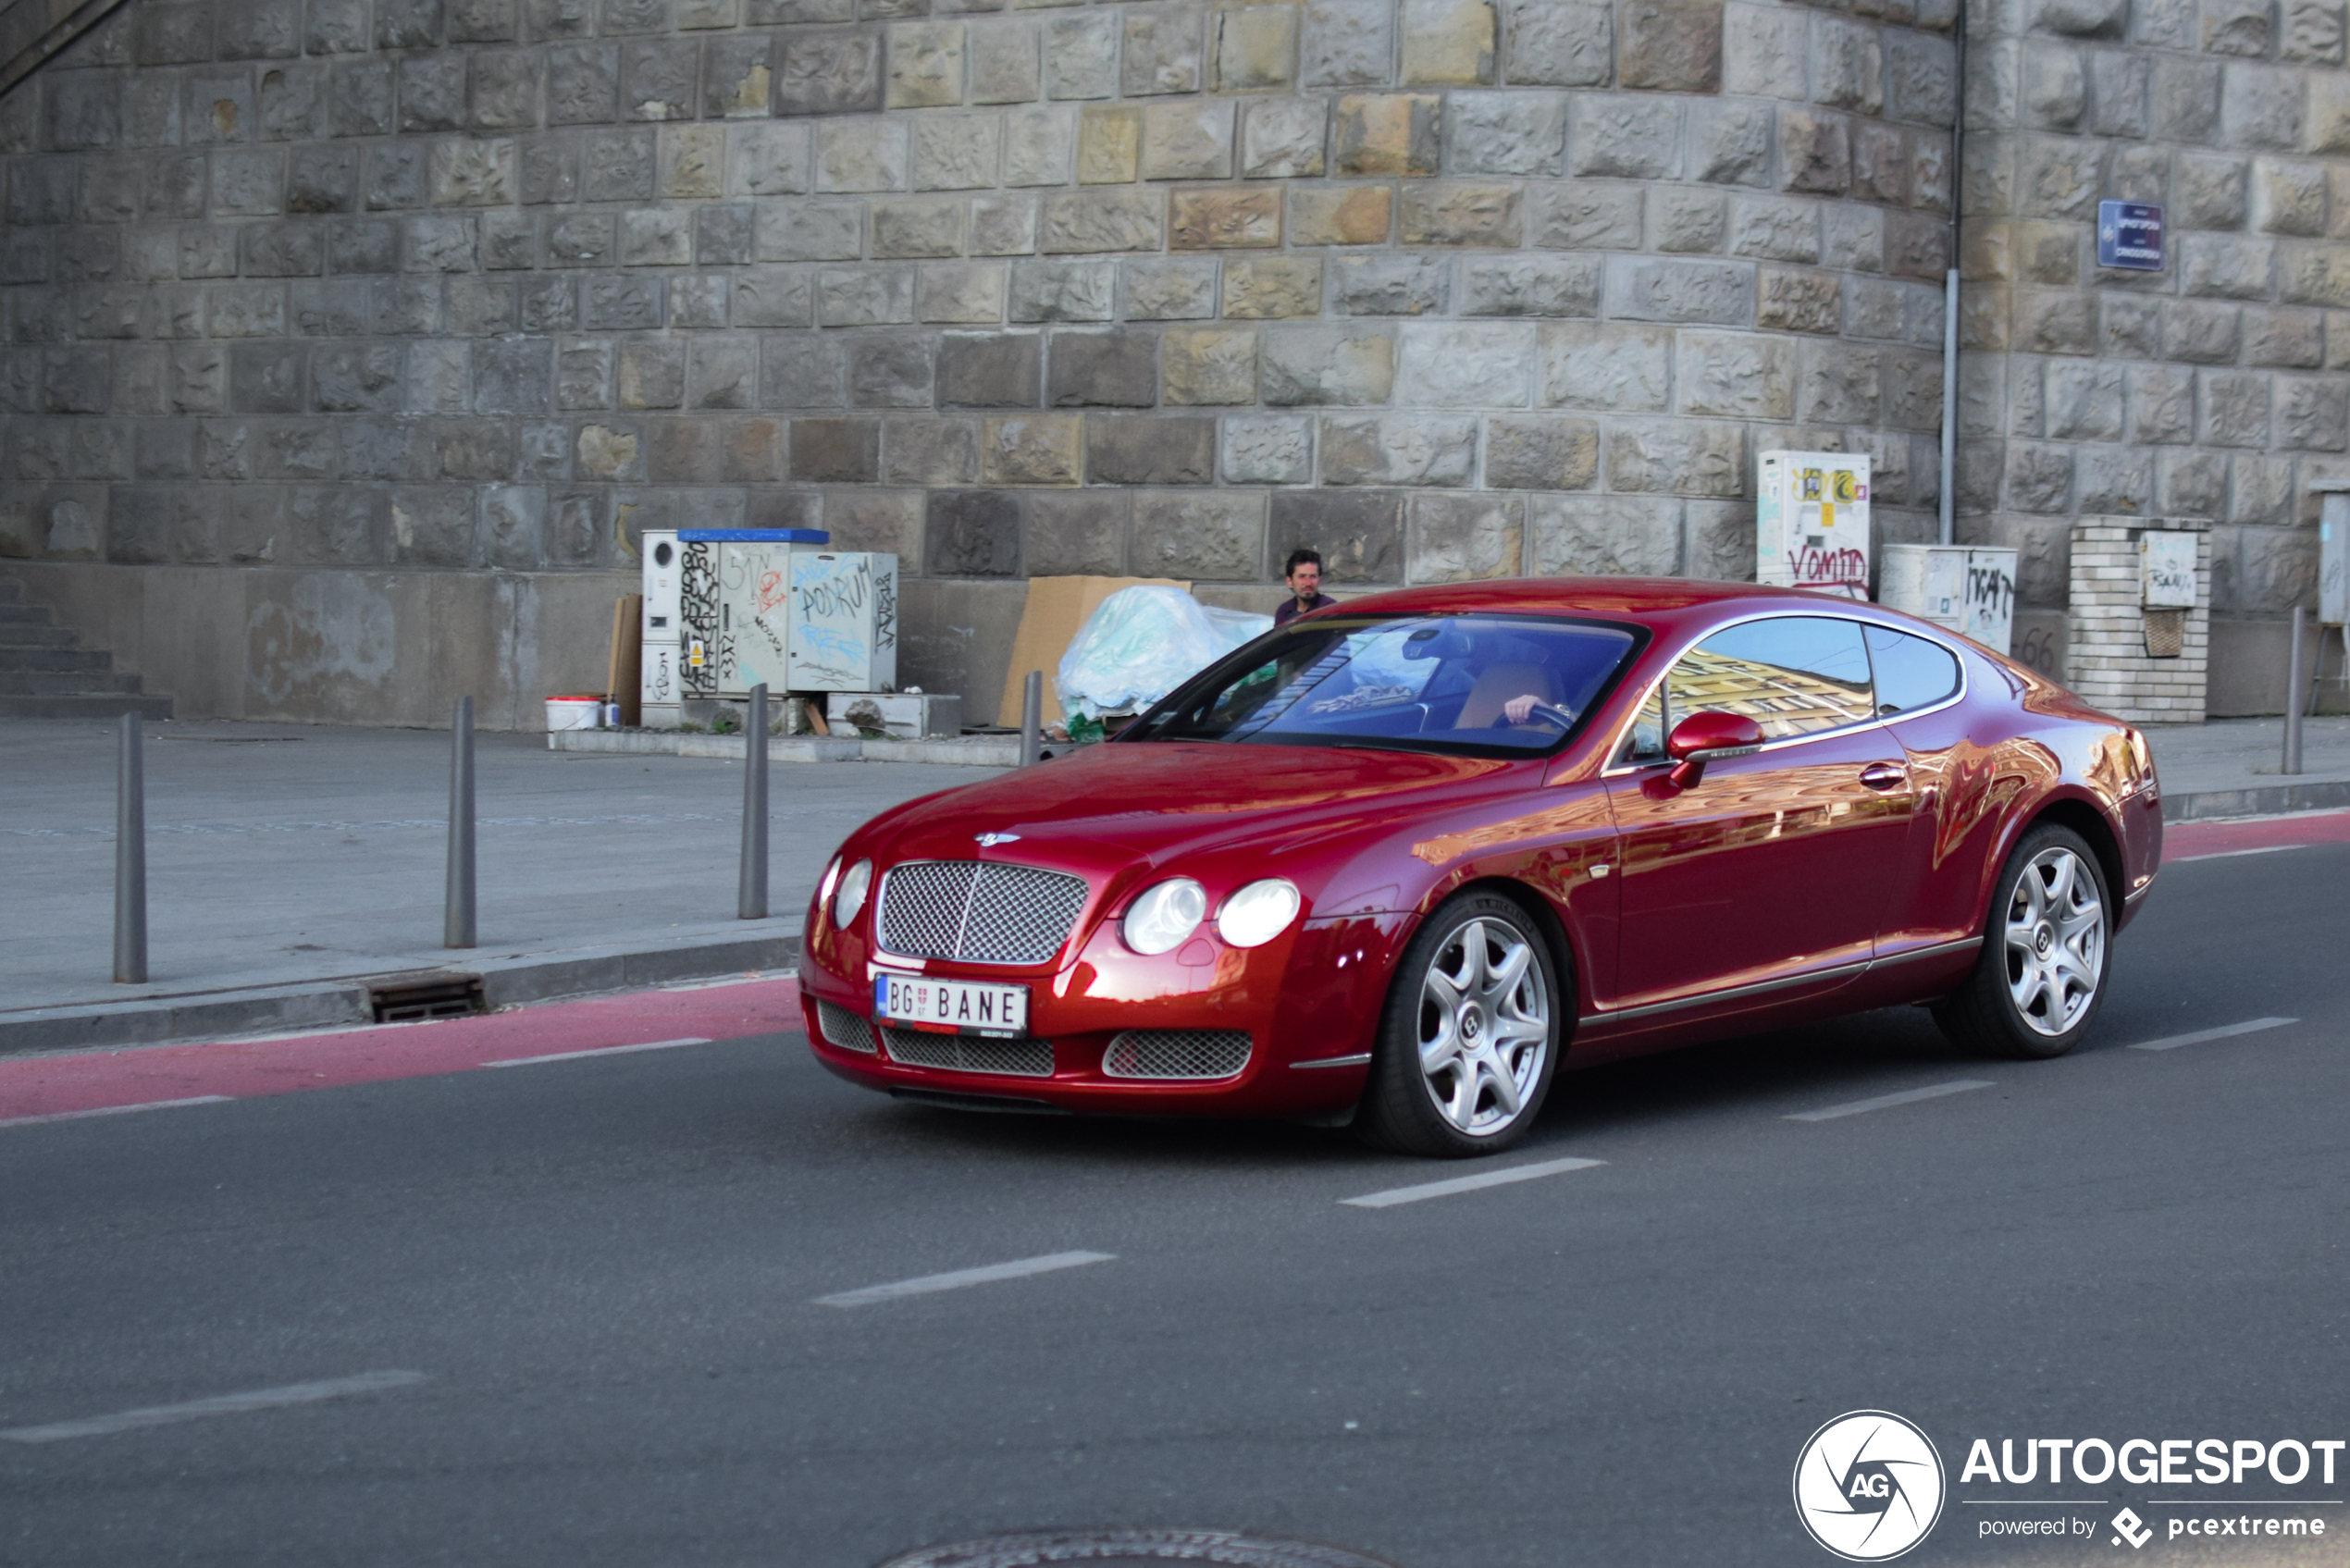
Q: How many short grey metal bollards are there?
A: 5